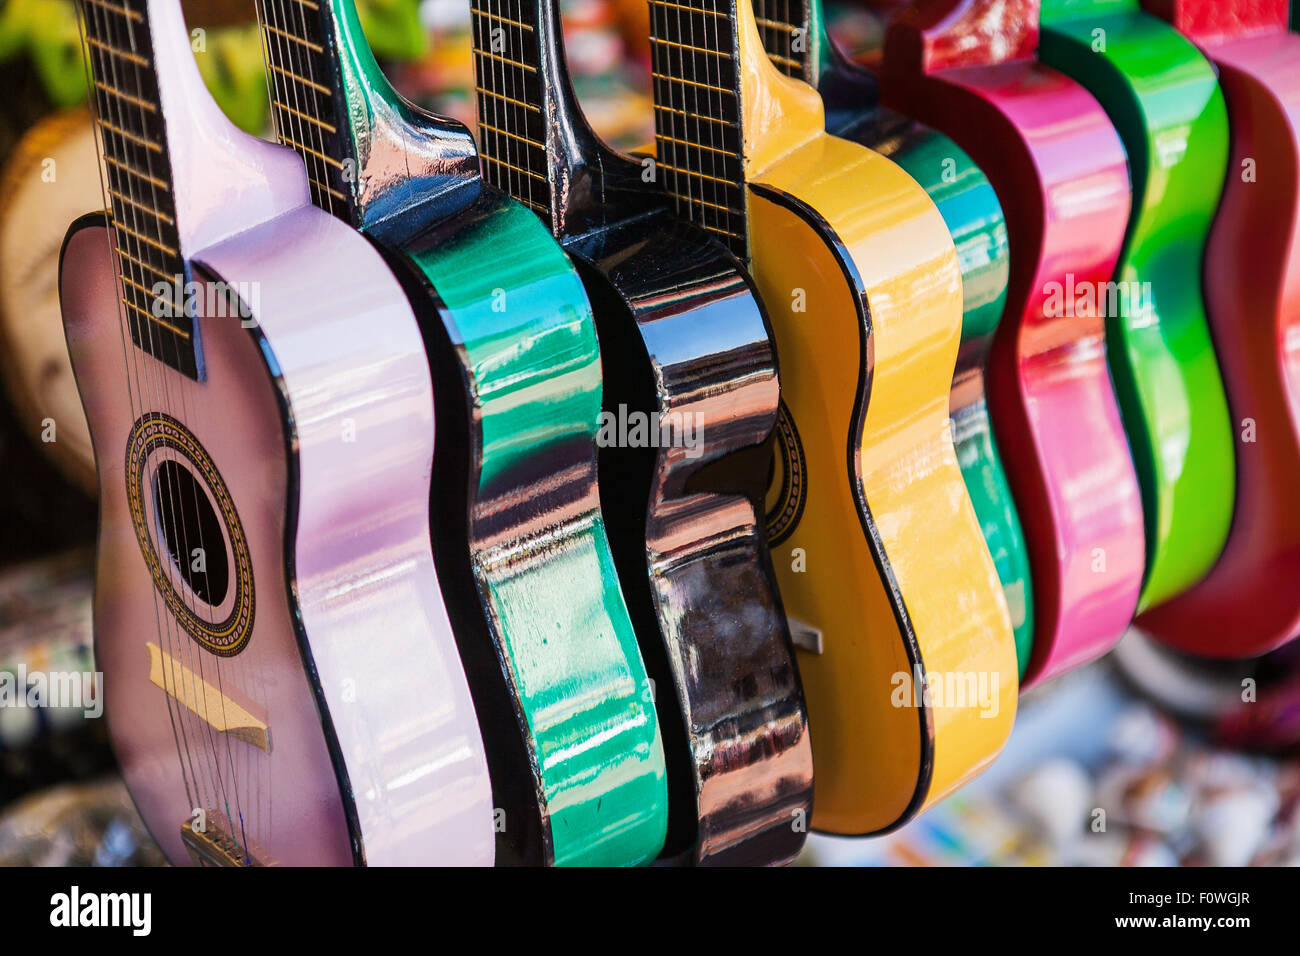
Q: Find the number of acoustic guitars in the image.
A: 8